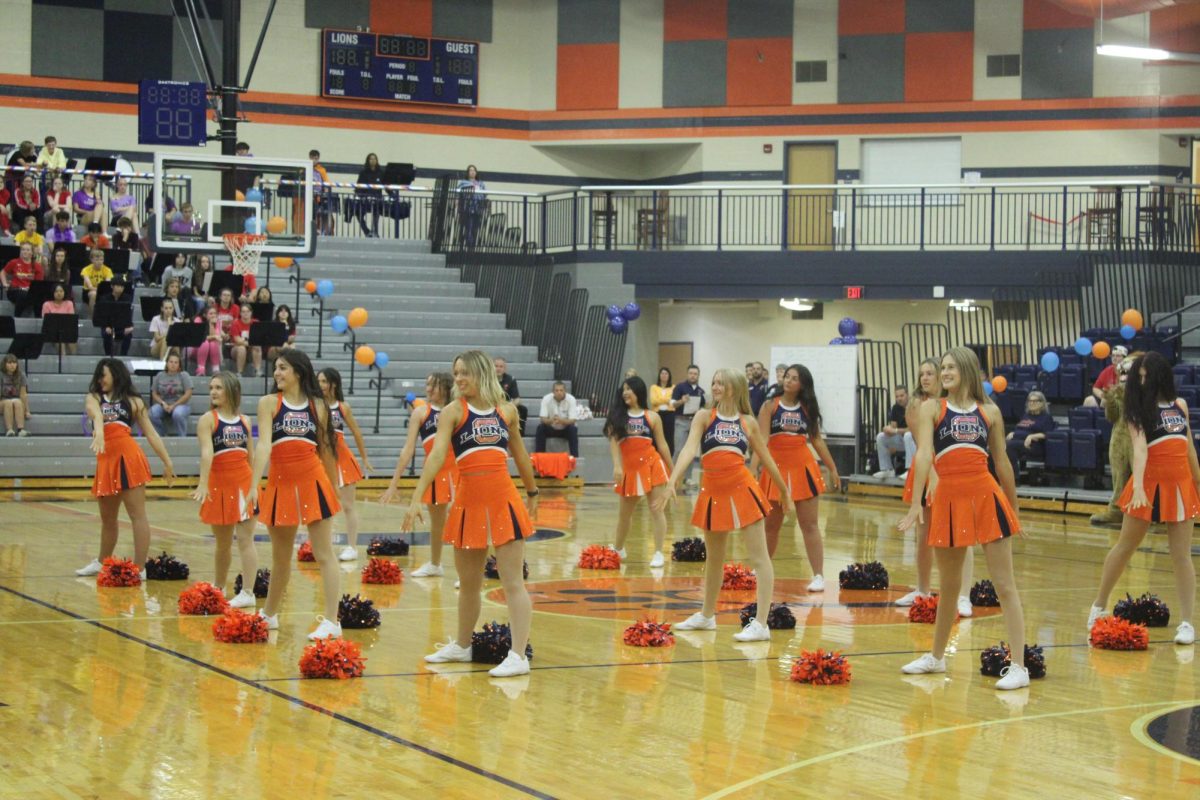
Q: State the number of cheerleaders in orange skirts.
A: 12